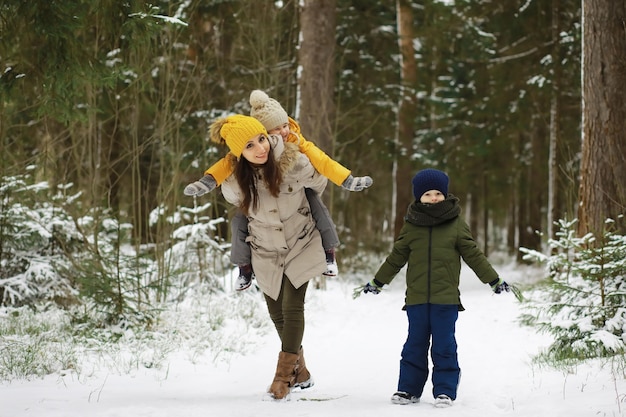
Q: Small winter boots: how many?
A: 4